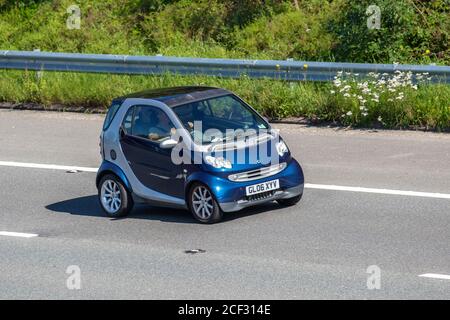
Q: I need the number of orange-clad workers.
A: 0